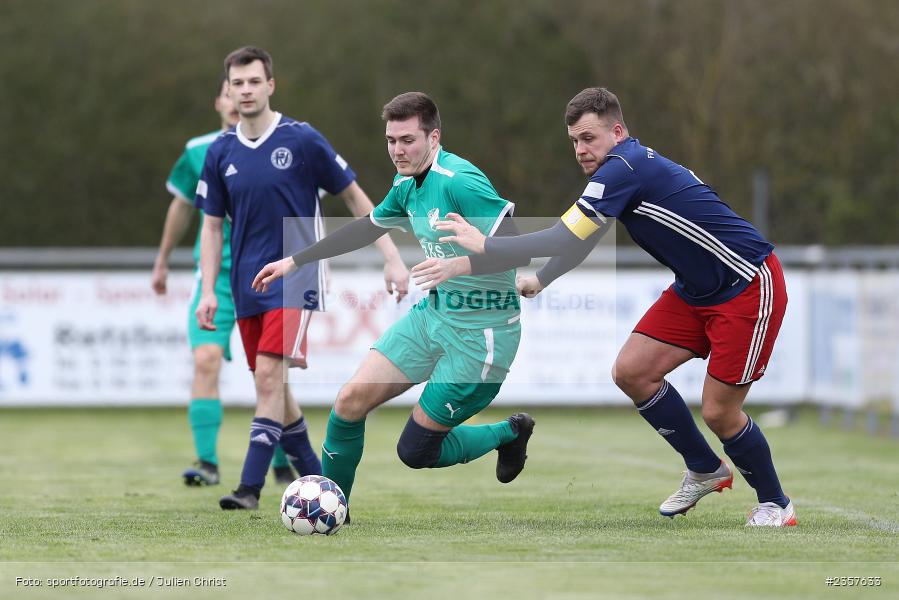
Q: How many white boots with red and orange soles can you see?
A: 2